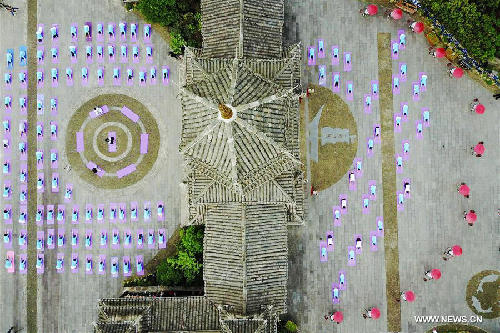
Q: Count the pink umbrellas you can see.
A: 14